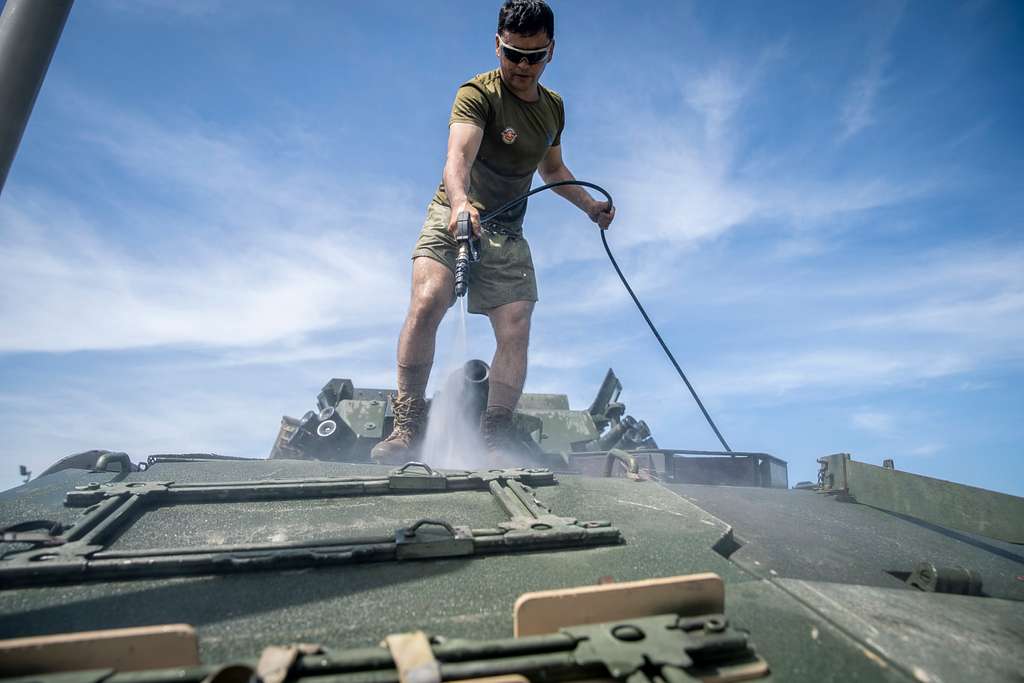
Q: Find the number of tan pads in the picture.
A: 2